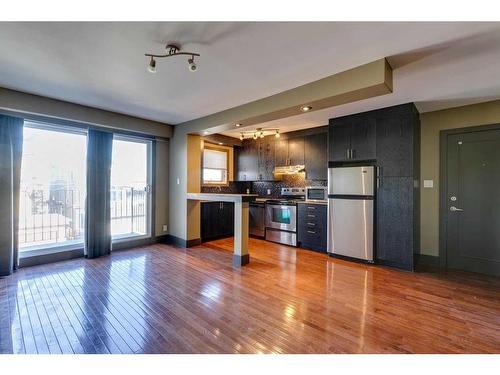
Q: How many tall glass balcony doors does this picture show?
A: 2